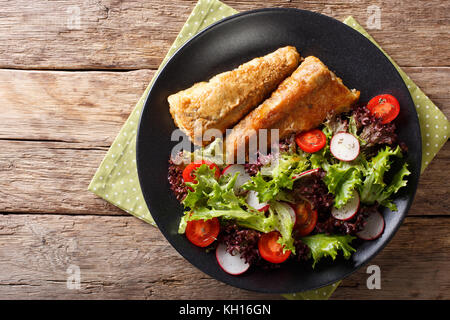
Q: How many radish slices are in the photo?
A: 8